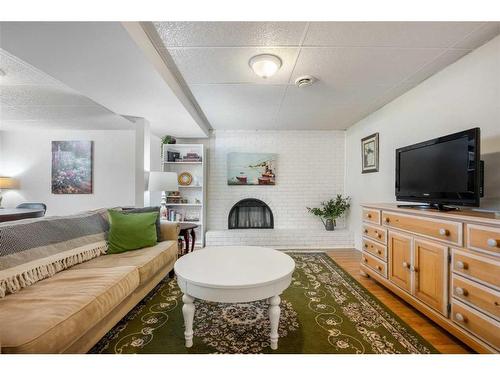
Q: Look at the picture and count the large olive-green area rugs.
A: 1